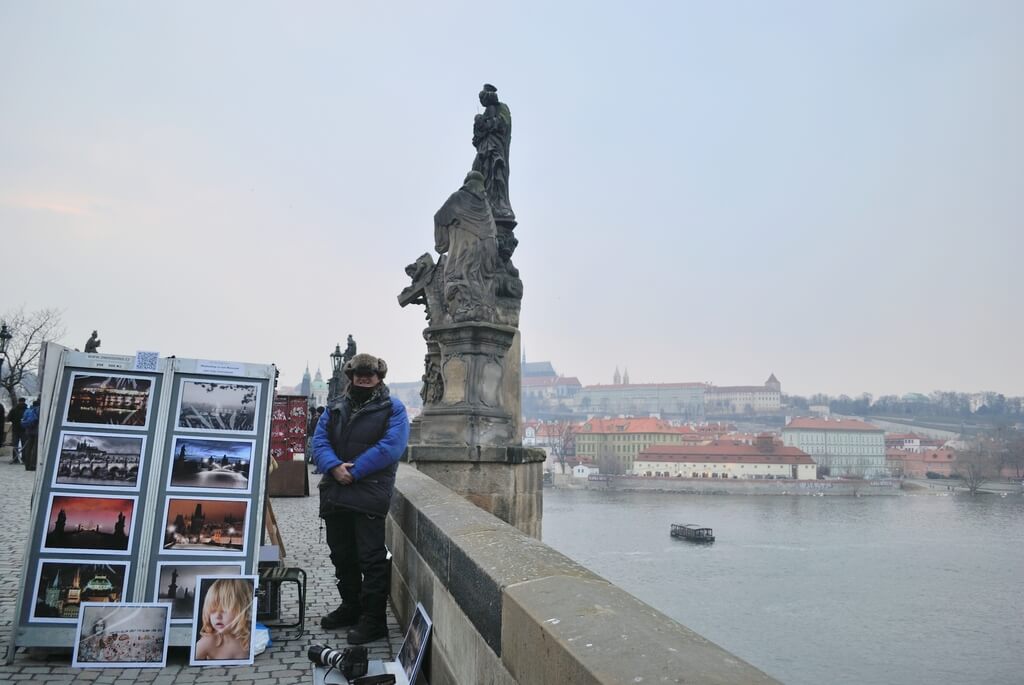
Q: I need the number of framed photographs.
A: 11